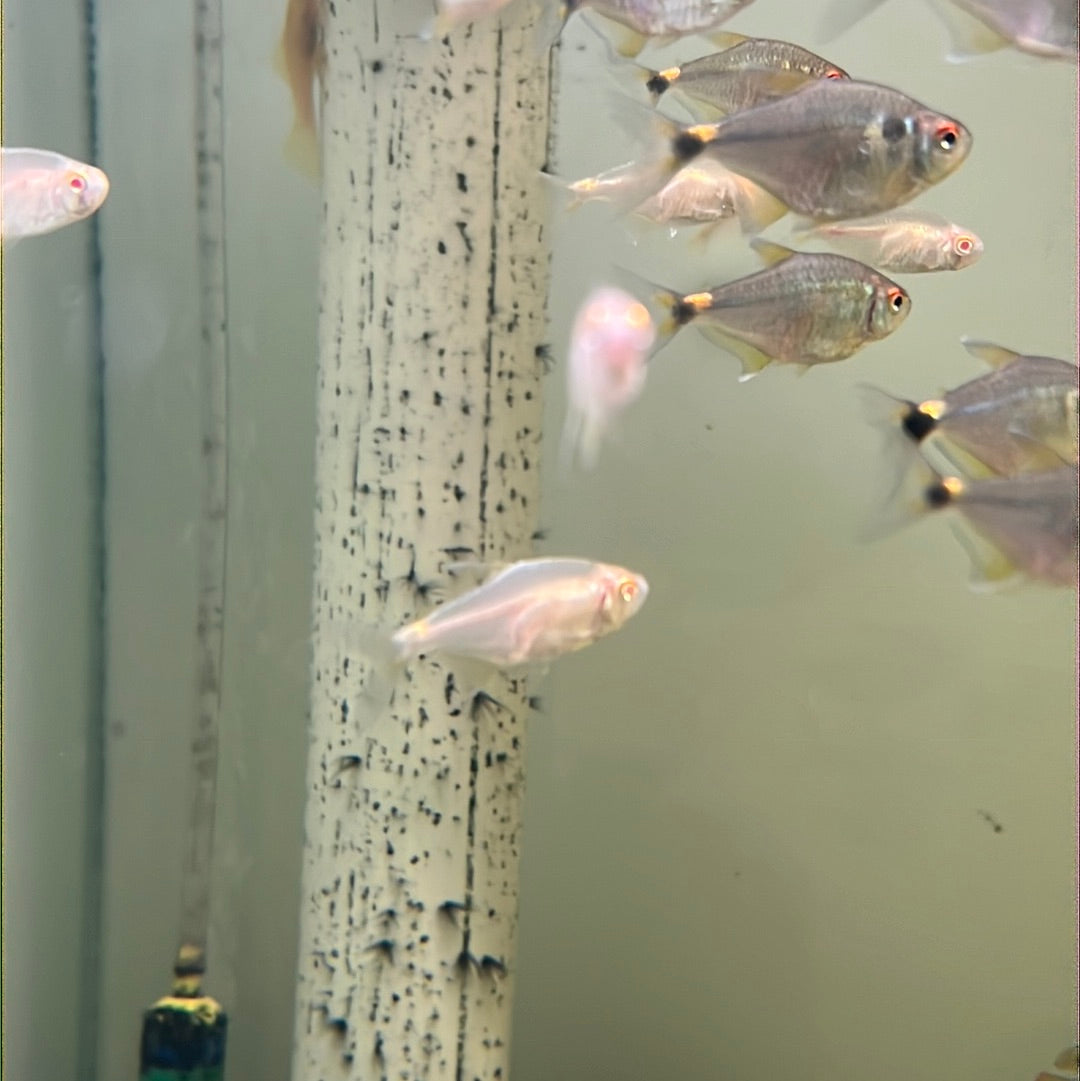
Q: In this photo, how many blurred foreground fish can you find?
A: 1